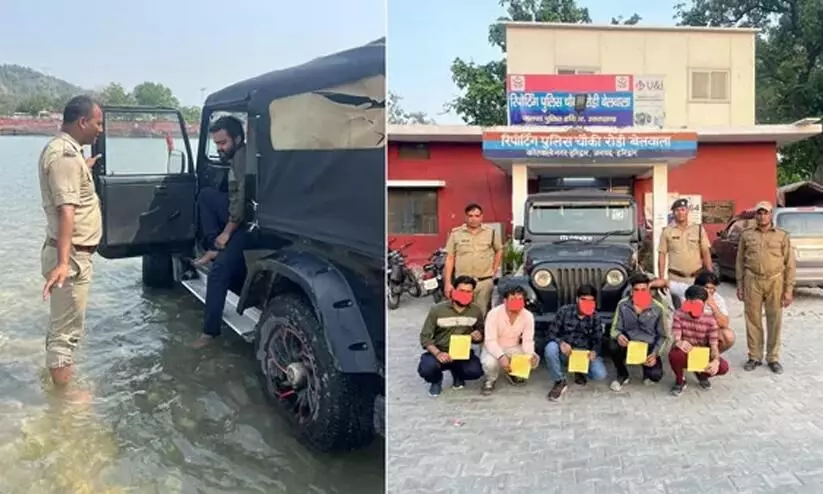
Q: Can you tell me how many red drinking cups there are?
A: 0